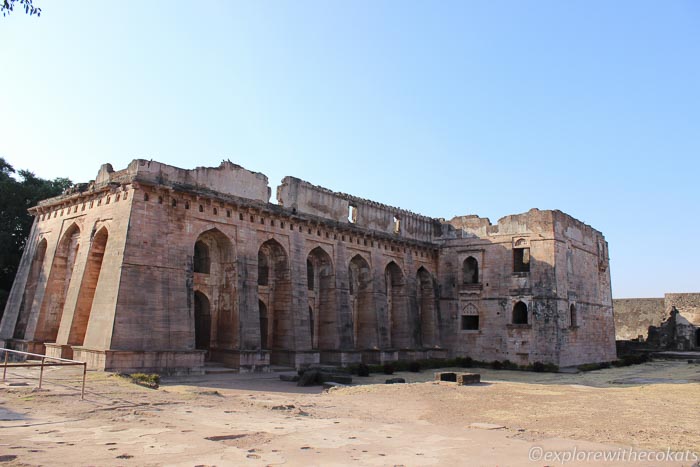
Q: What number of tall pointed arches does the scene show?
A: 9